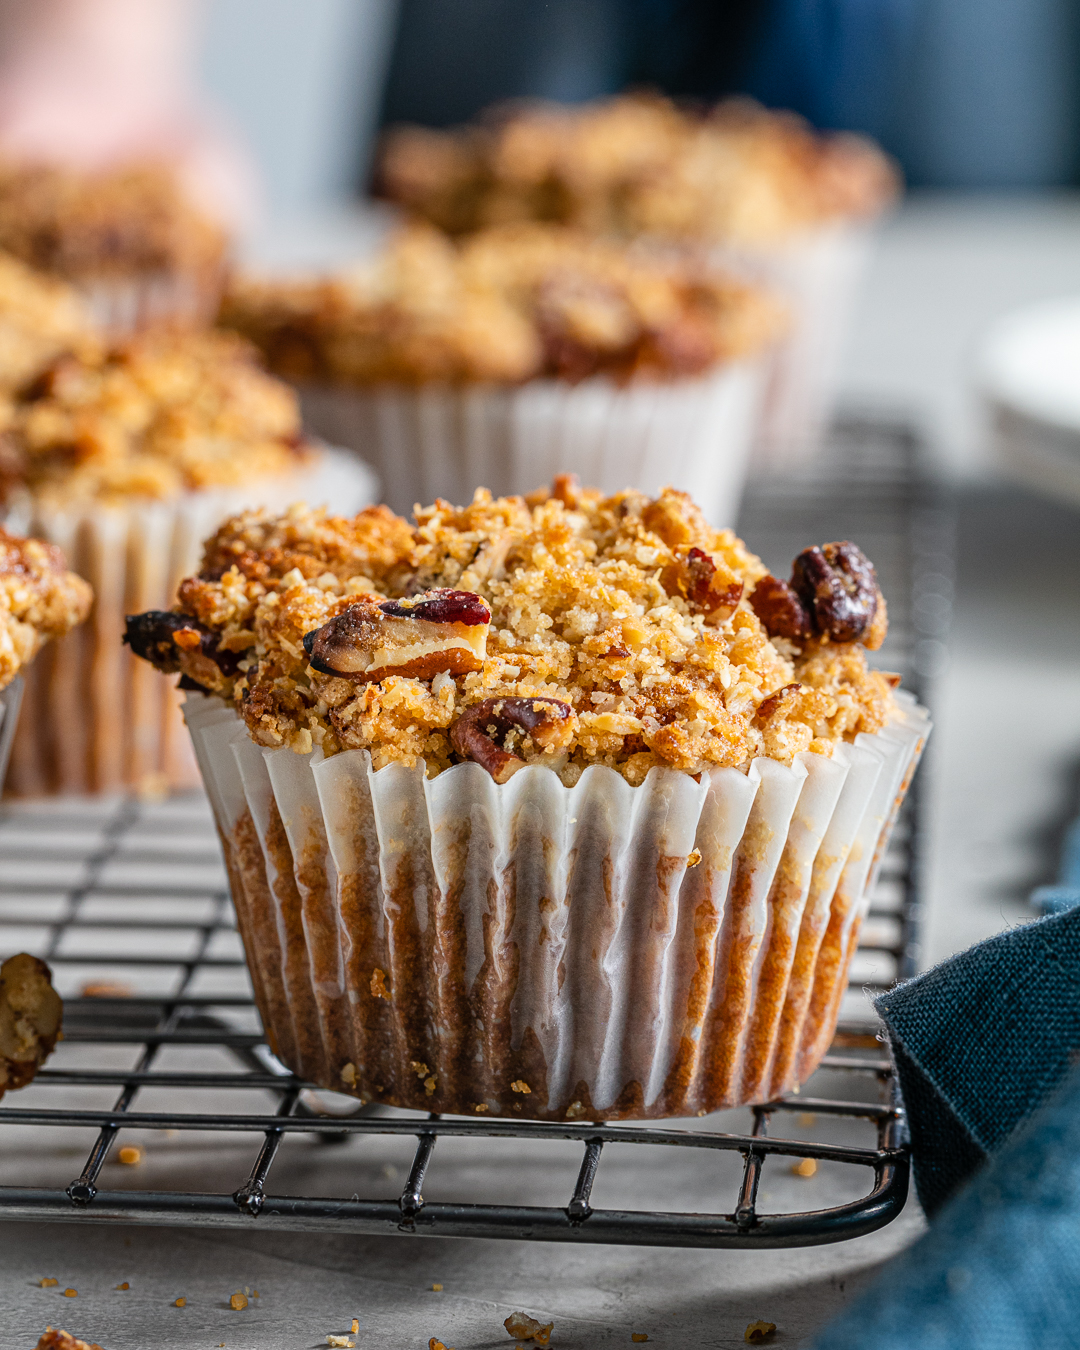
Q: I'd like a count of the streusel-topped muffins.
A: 7